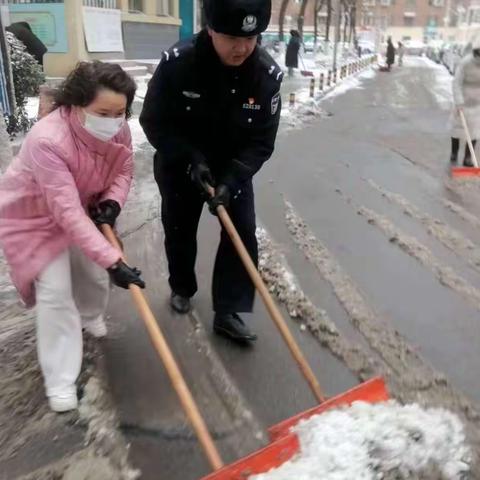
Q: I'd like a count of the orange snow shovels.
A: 3